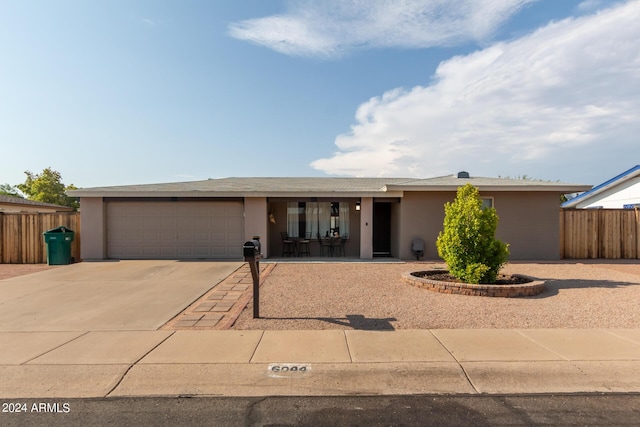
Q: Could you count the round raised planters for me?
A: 1